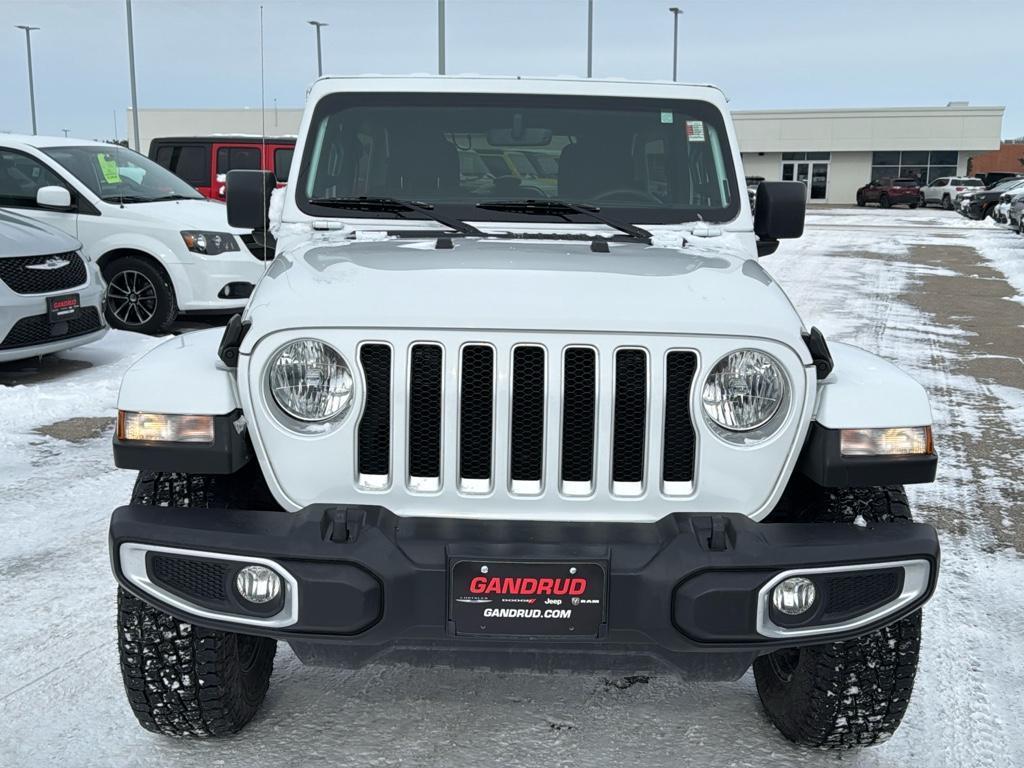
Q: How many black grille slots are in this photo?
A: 7